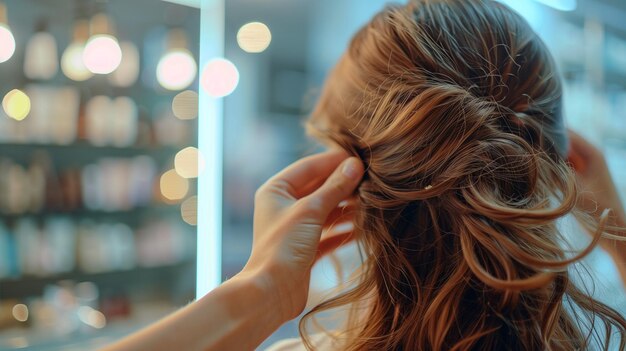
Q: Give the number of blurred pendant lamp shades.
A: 4